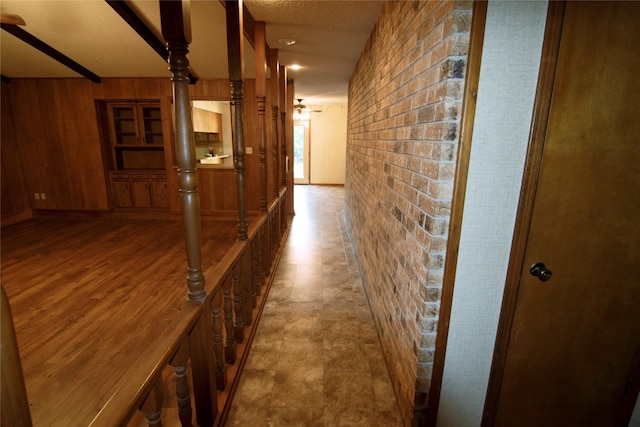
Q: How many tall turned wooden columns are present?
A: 5